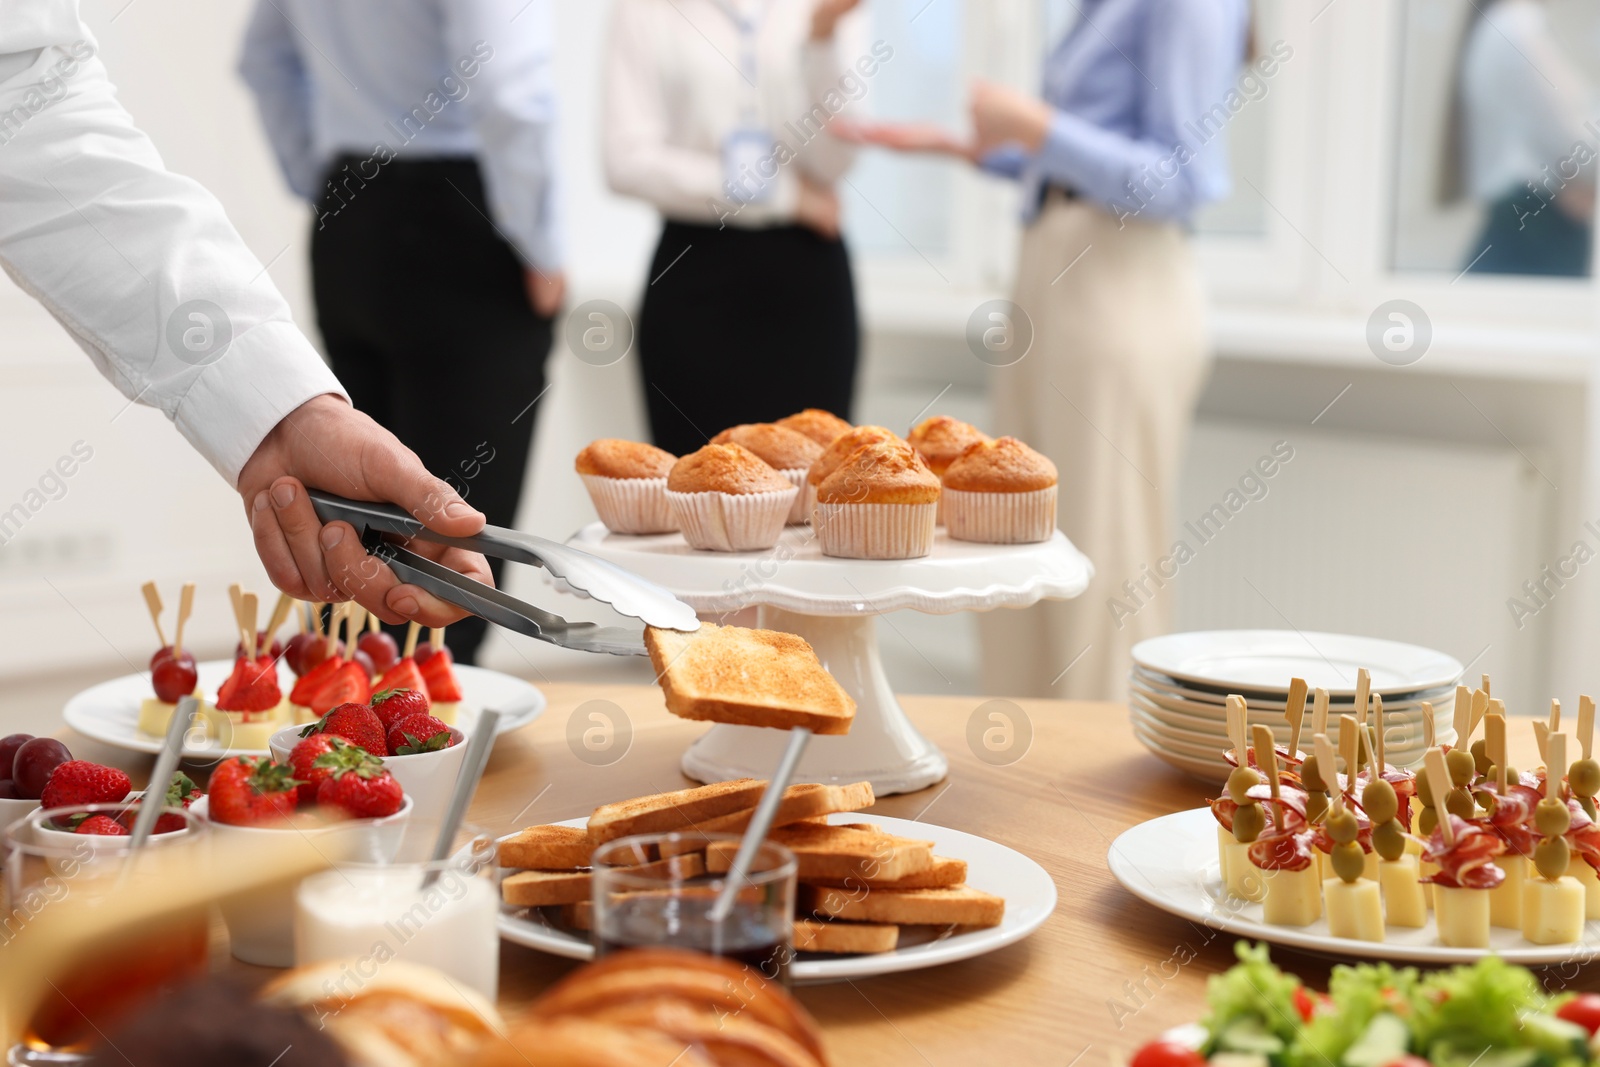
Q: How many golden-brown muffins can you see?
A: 8